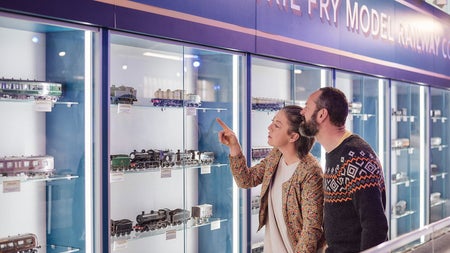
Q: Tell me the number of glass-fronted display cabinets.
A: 6